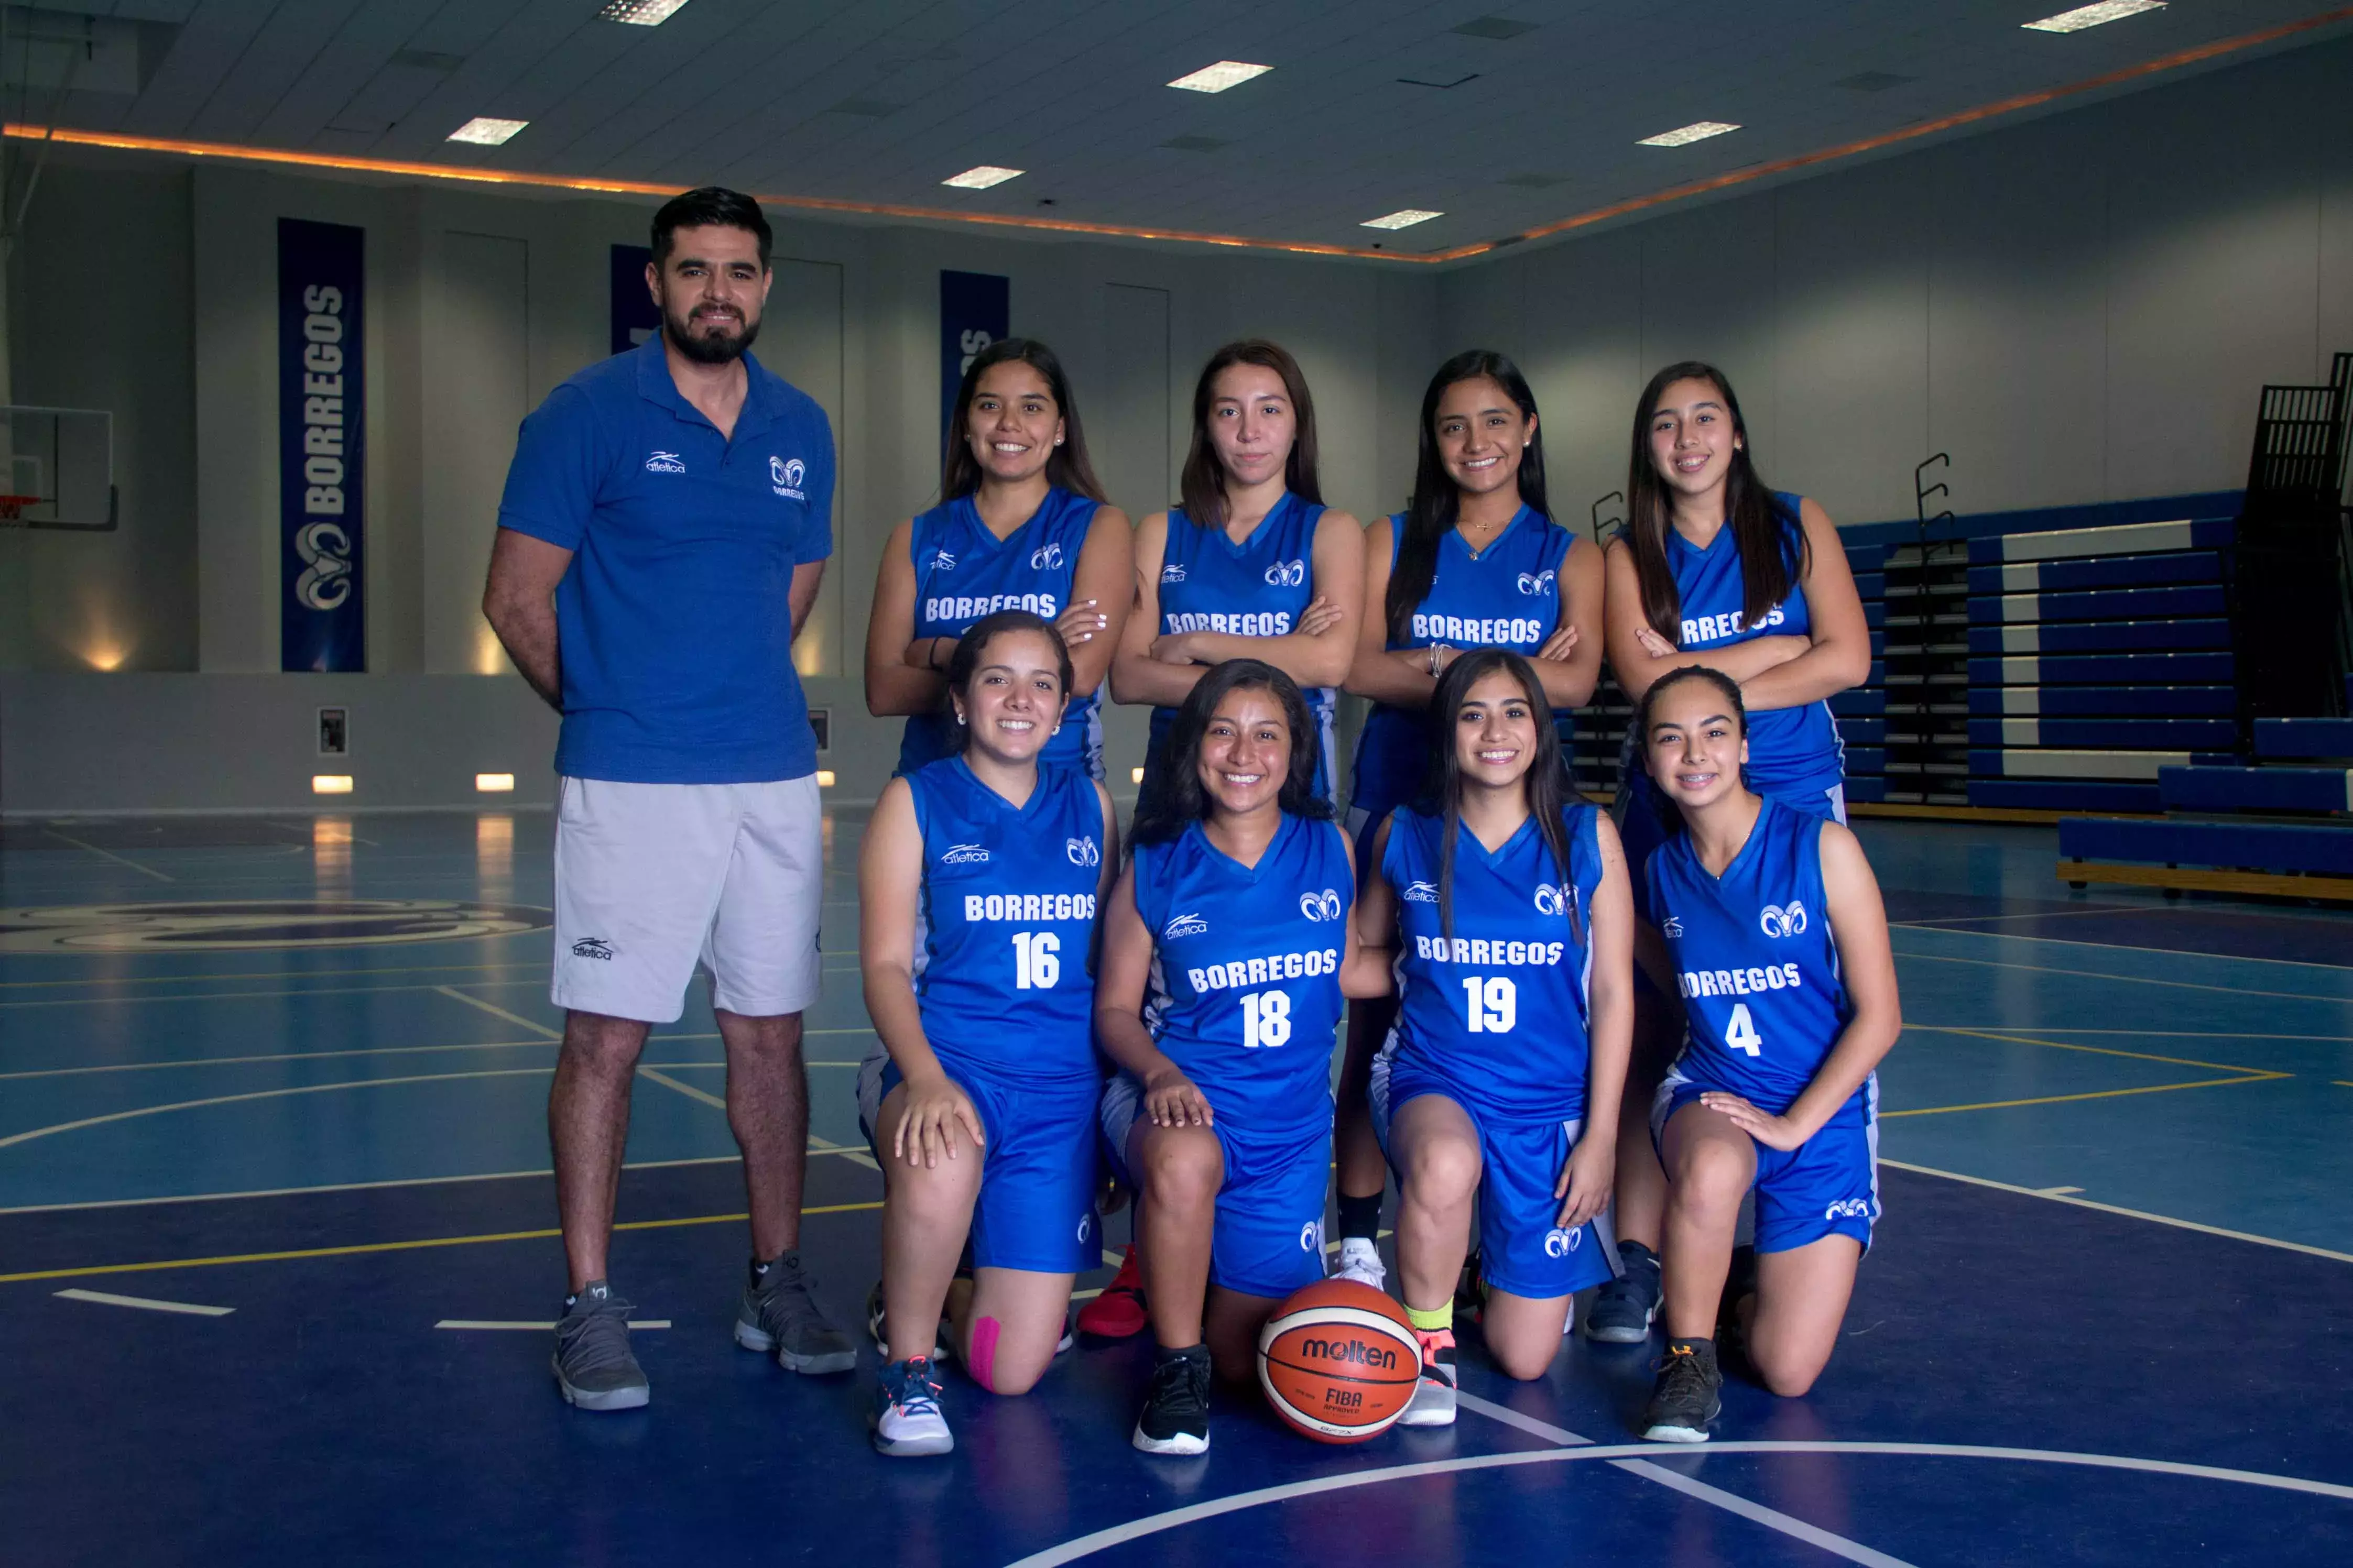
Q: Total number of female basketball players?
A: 8